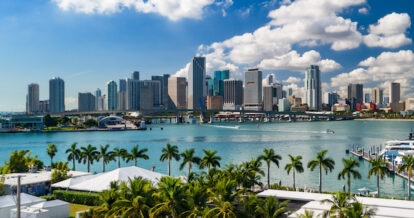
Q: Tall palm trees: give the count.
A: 15